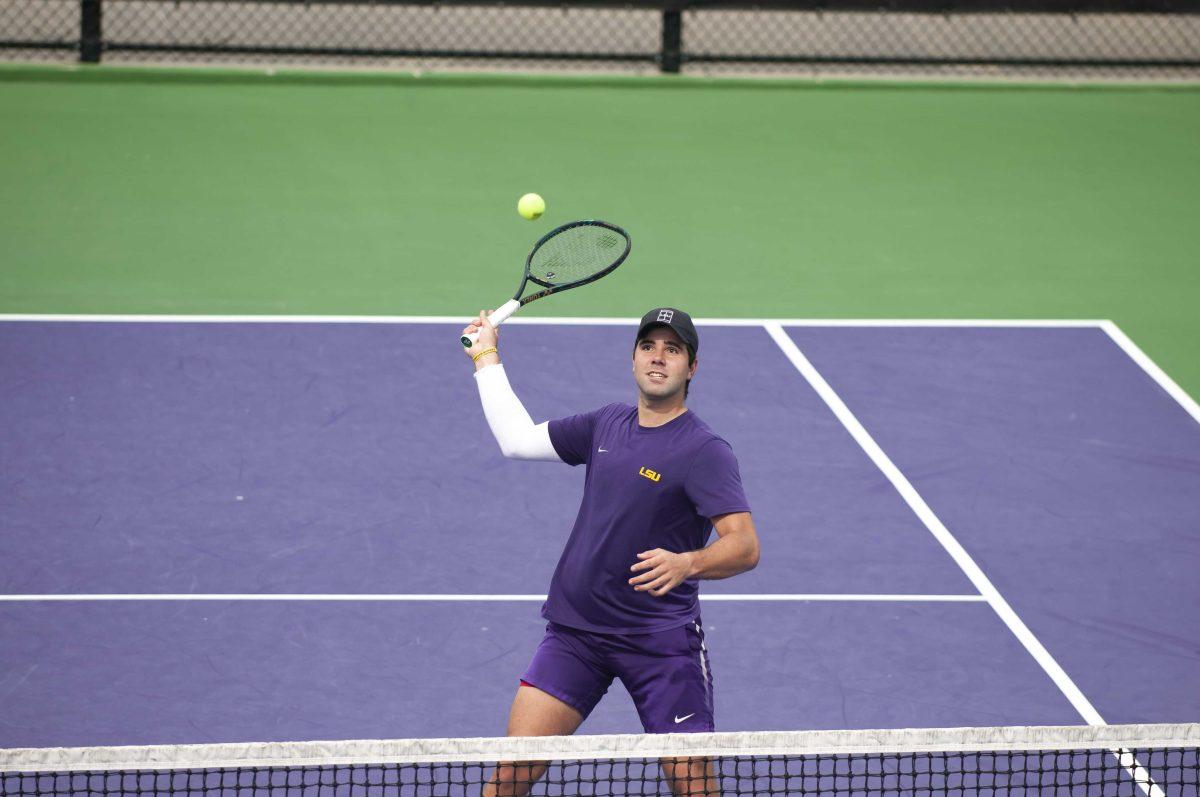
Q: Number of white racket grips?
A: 1